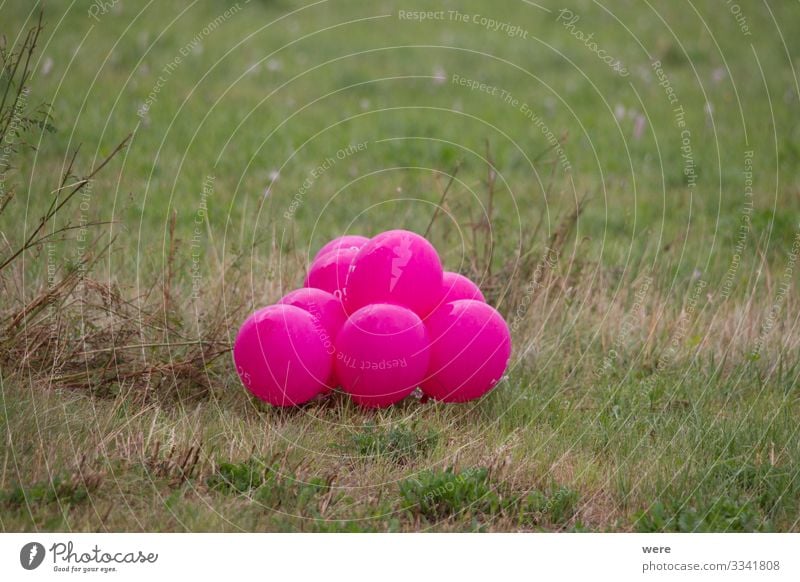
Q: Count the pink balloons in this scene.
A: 8